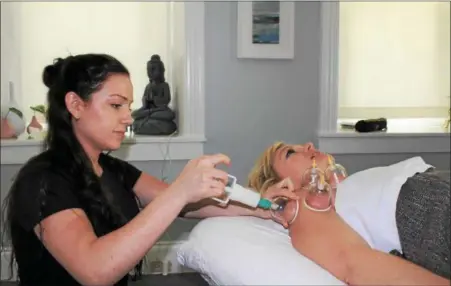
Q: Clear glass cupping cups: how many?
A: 4